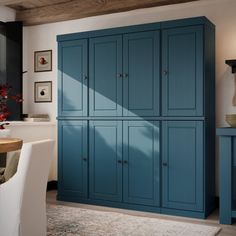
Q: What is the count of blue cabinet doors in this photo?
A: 8